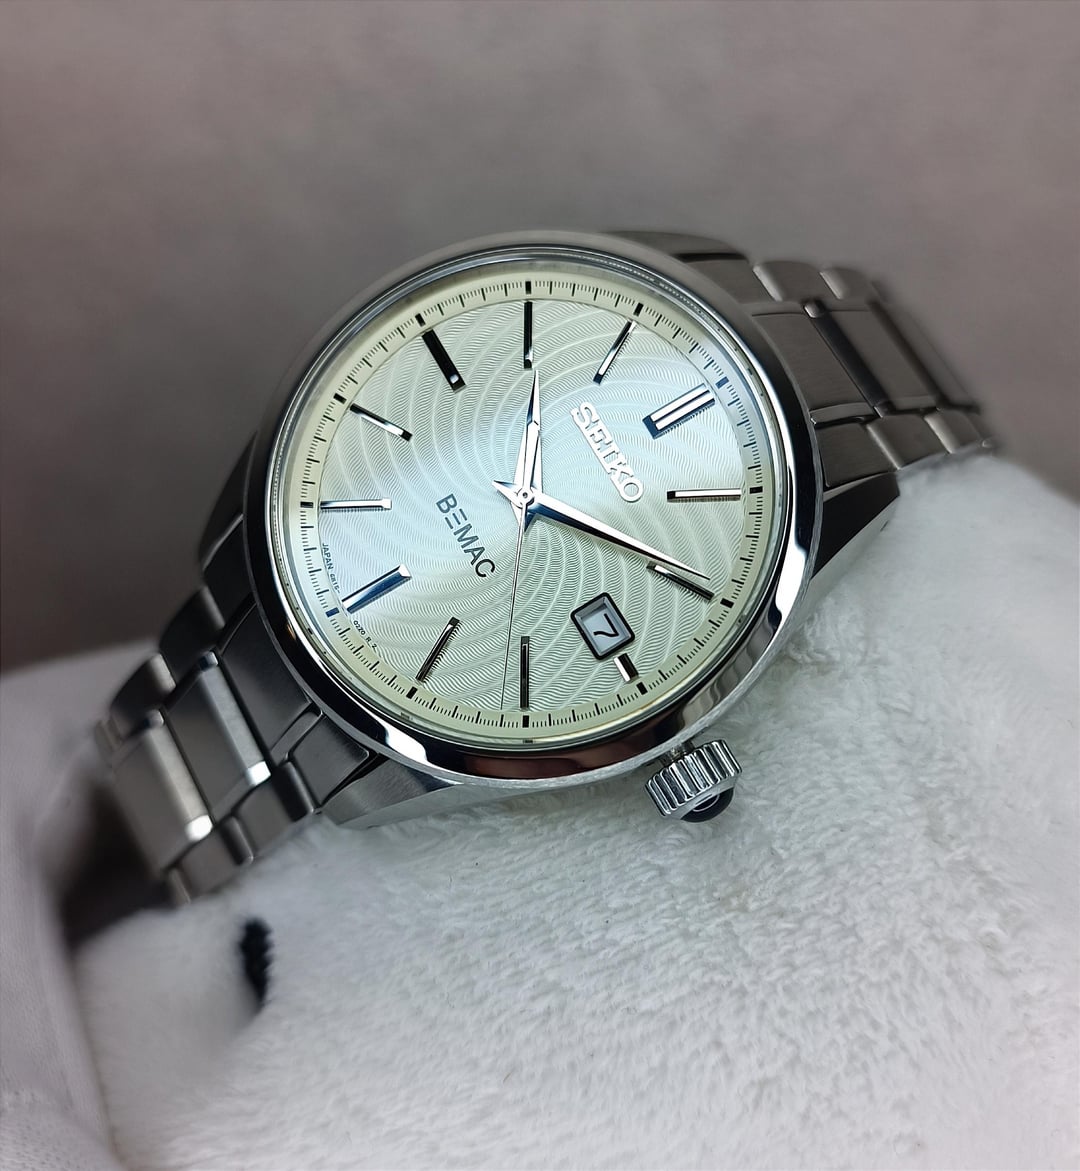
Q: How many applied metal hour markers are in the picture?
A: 12